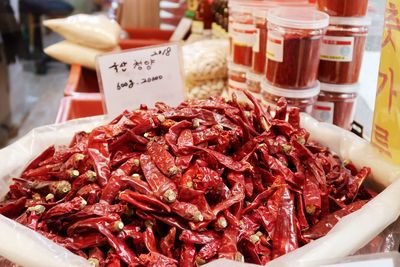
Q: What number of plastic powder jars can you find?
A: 9